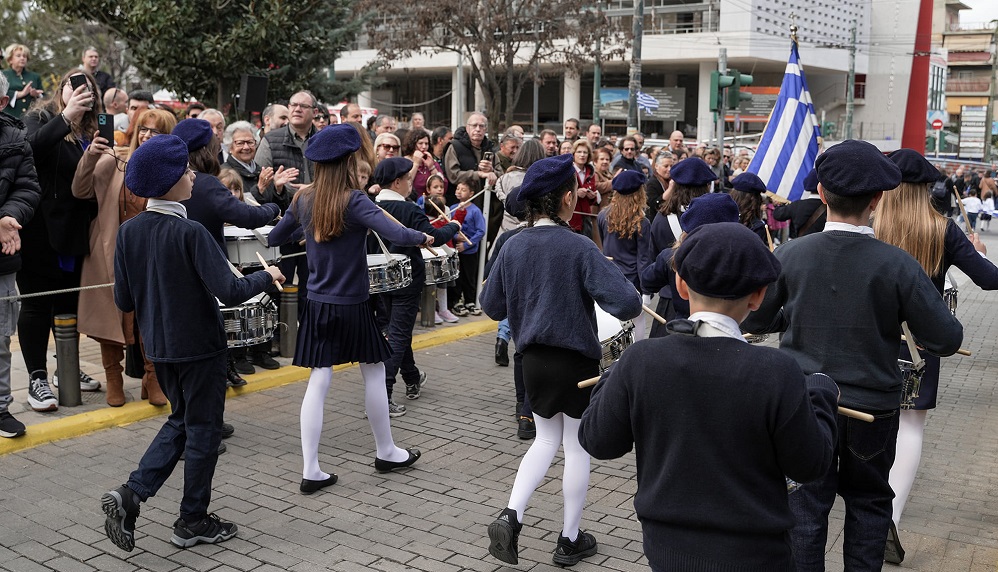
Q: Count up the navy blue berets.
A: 14